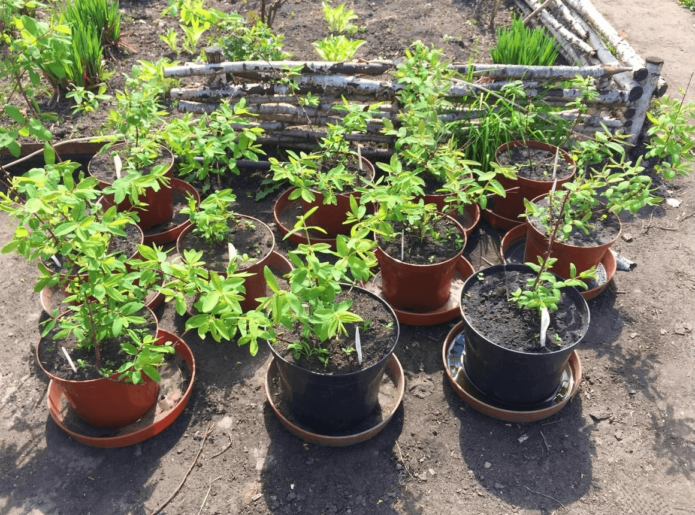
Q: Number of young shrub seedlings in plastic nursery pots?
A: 11